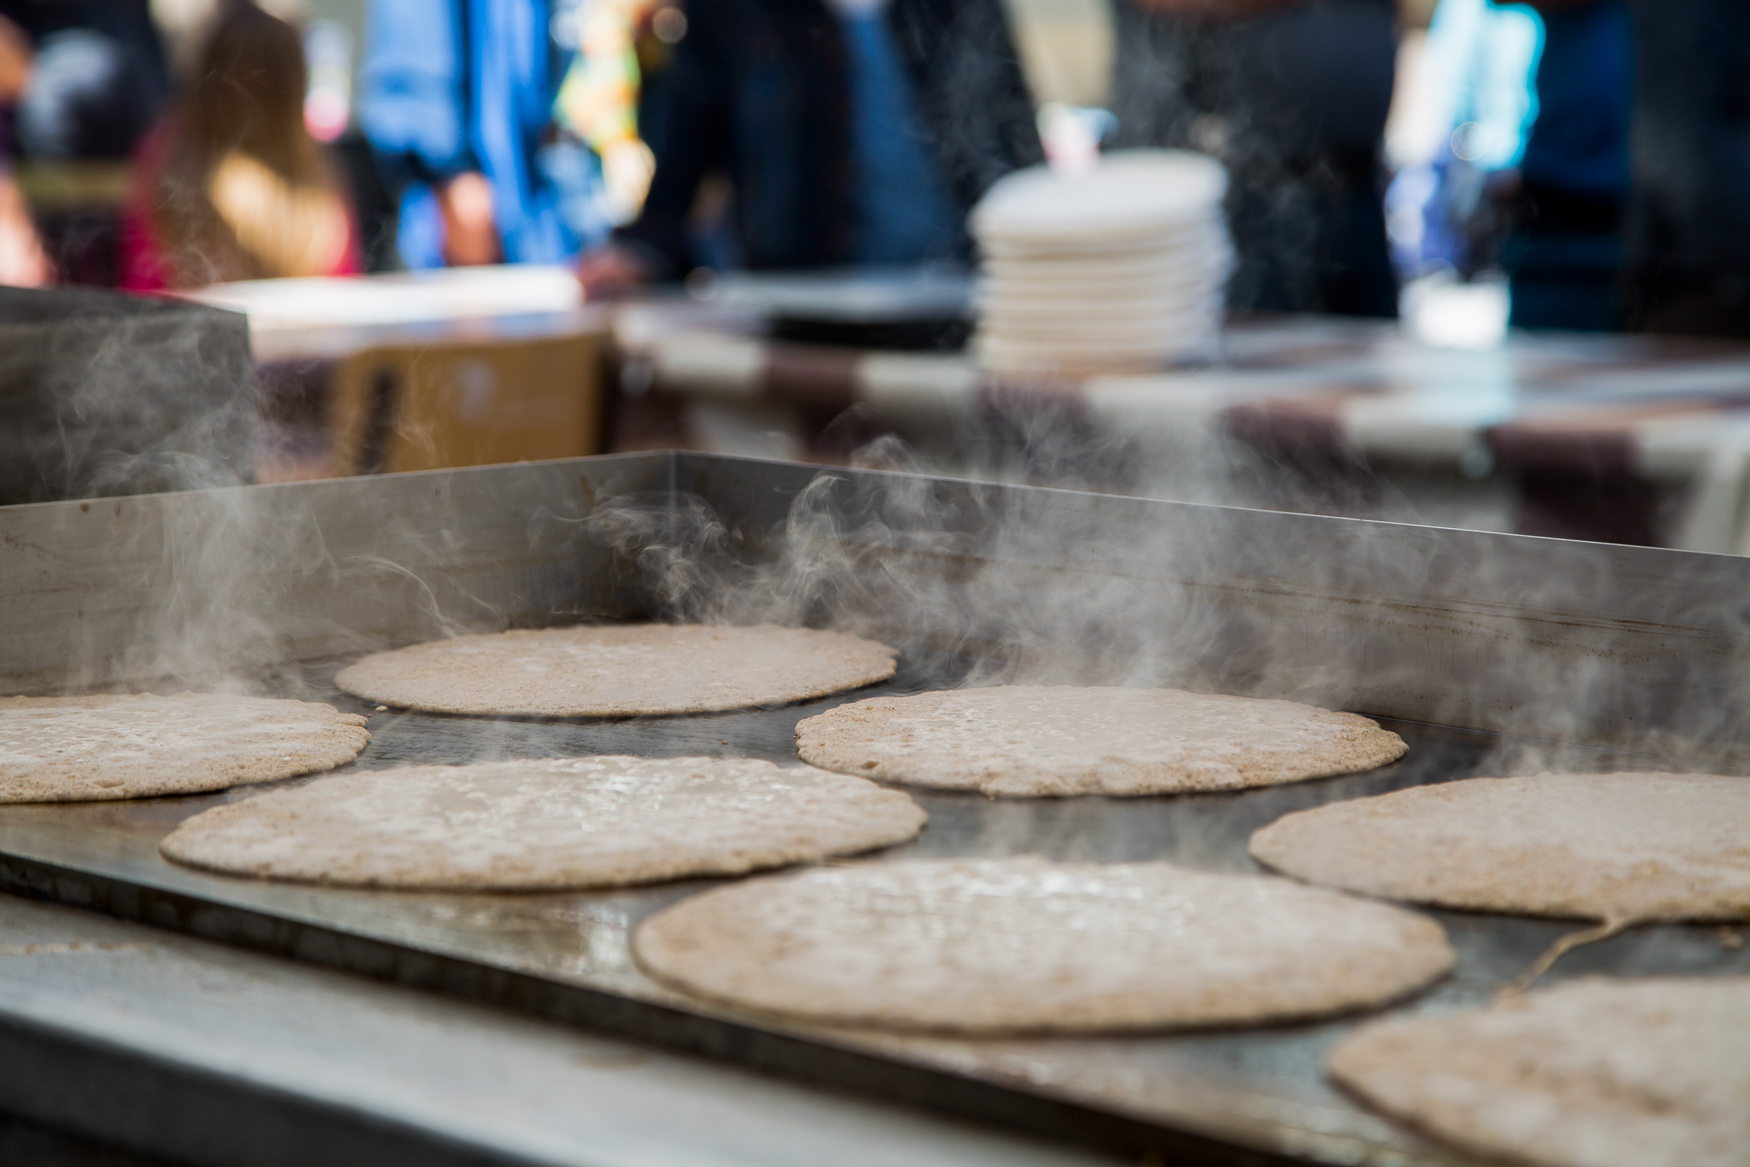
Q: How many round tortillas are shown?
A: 7